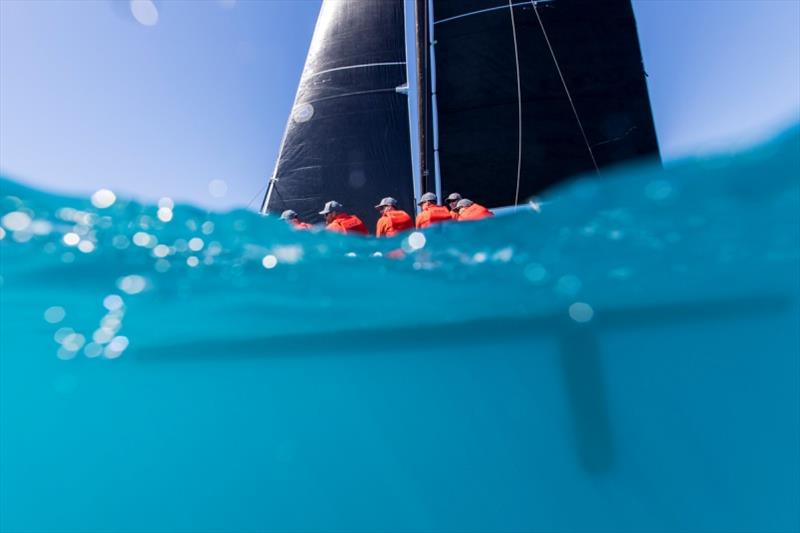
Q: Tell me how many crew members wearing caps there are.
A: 6